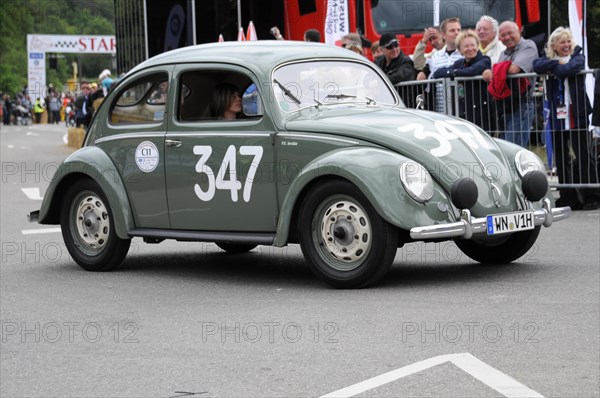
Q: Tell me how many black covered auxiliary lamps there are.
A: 2